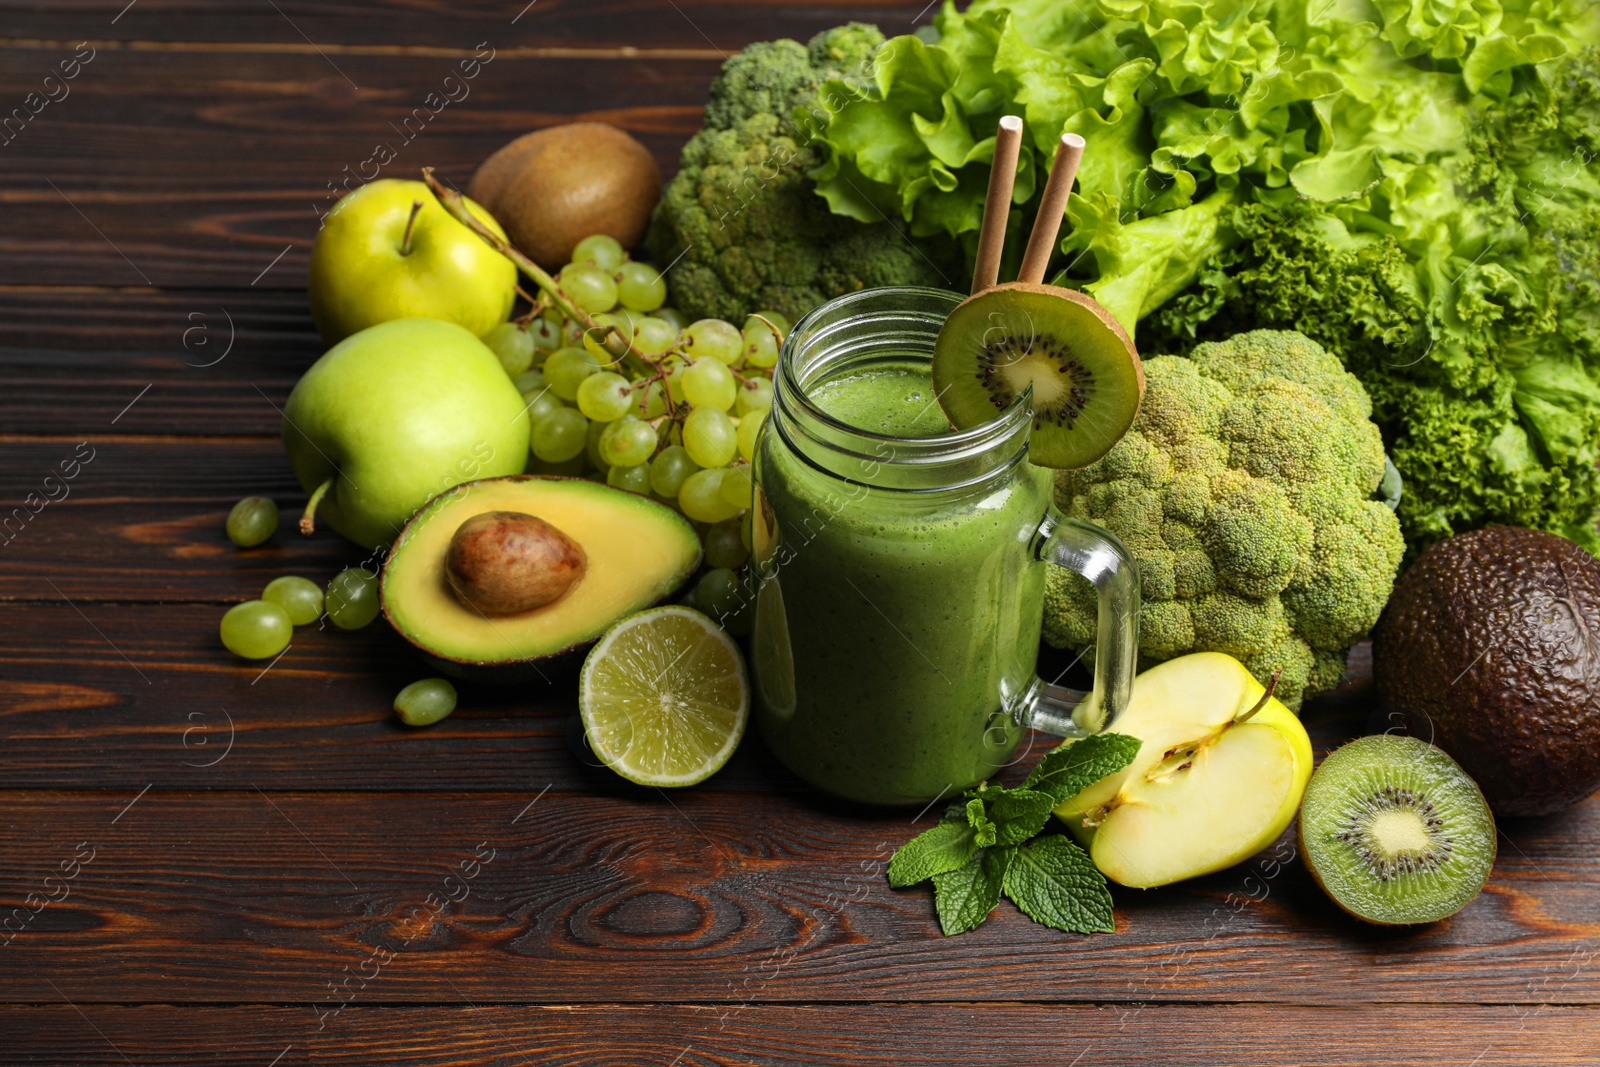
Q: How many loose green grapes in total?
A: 5